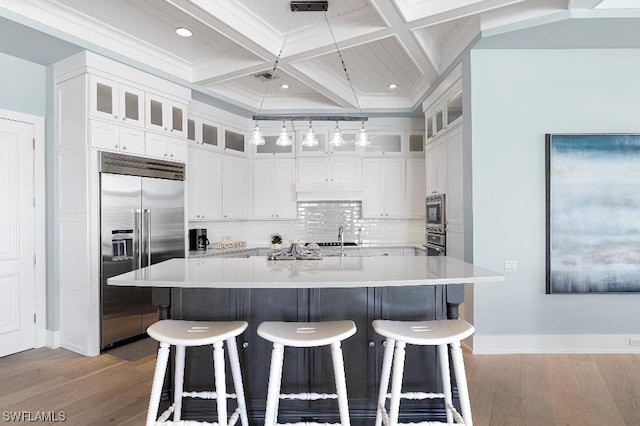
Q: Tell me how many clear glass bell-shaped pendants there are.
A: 5